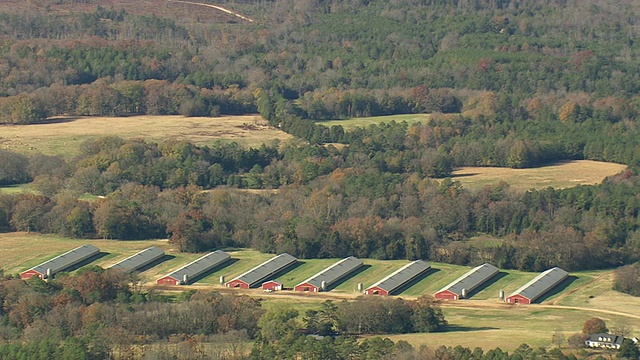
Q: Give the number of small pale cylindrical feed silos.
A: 7